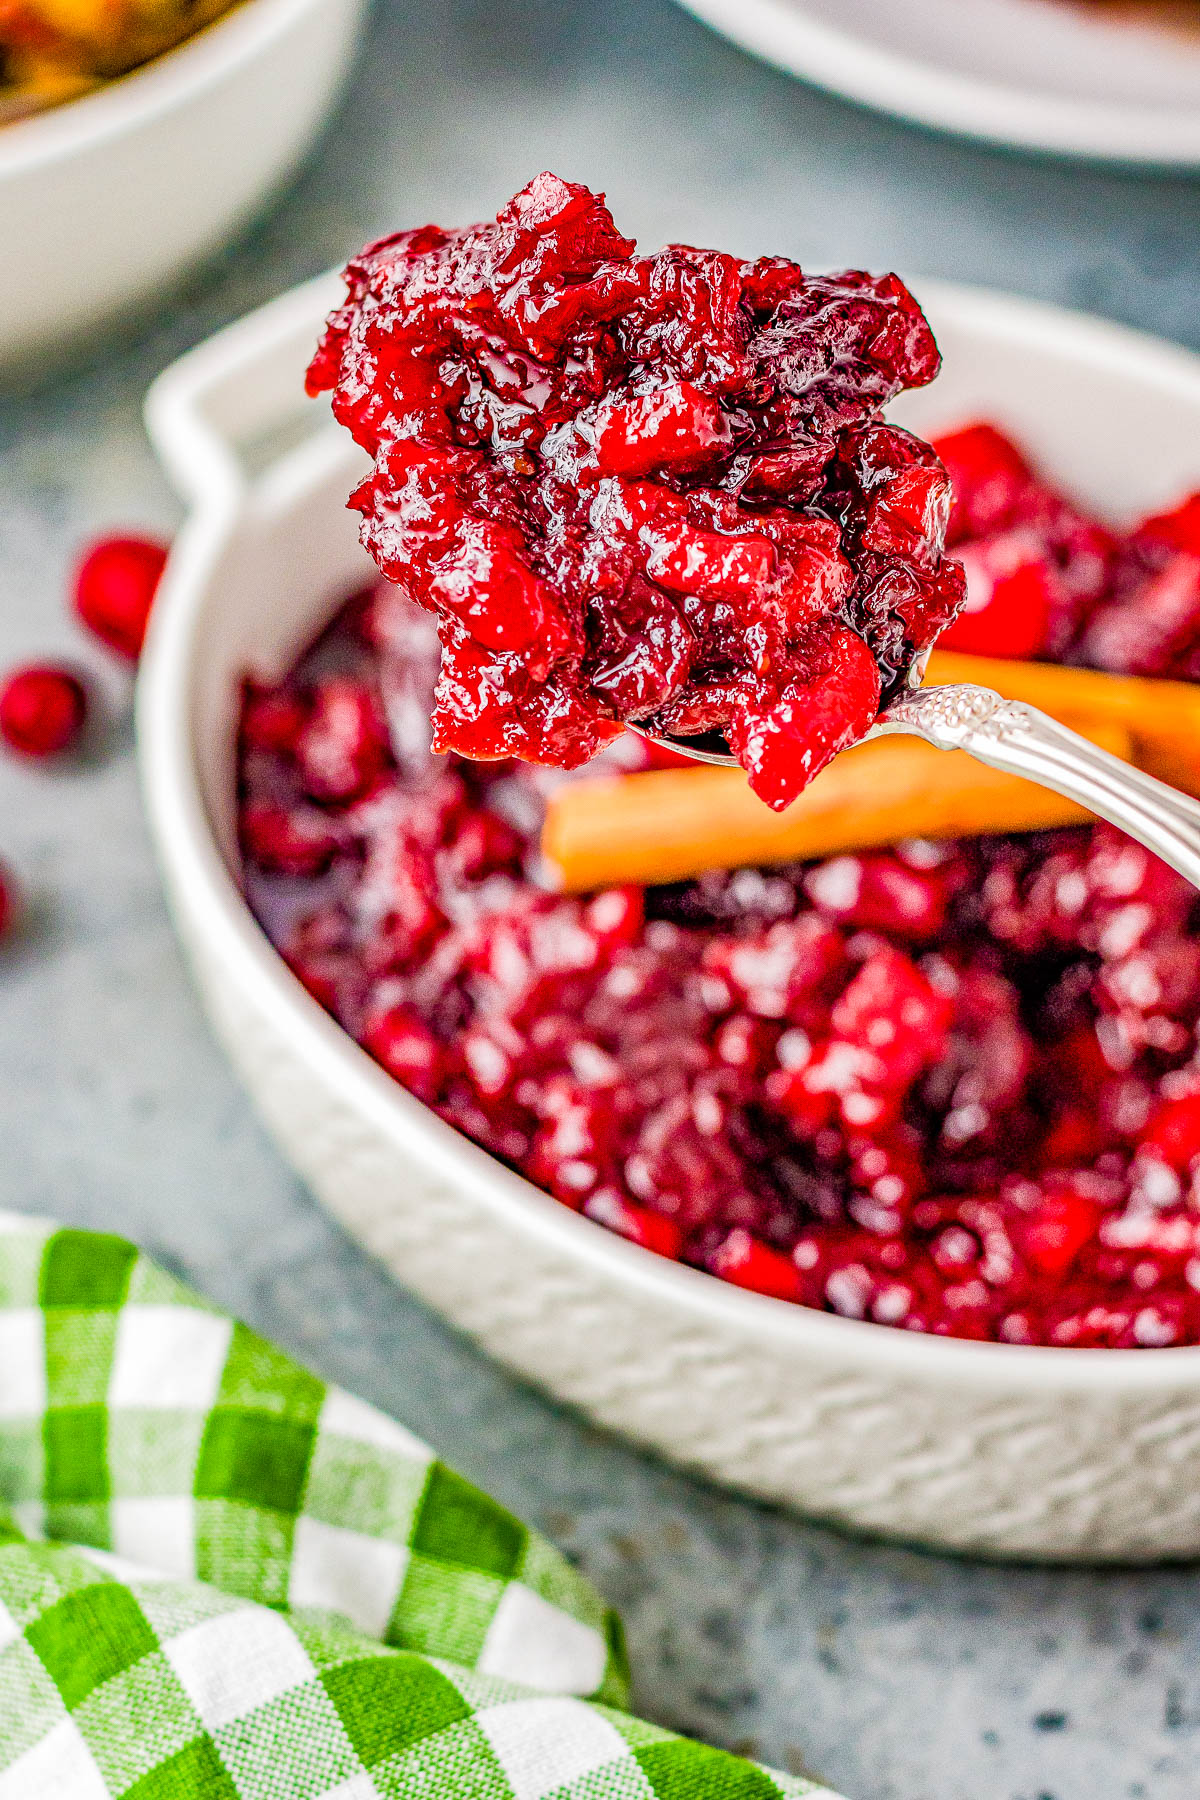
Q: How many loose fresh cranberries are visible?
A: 3